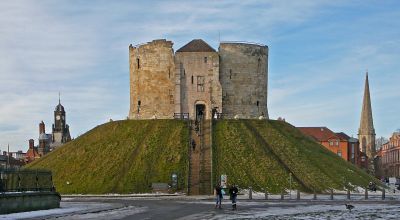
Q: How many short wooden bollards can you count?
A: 9